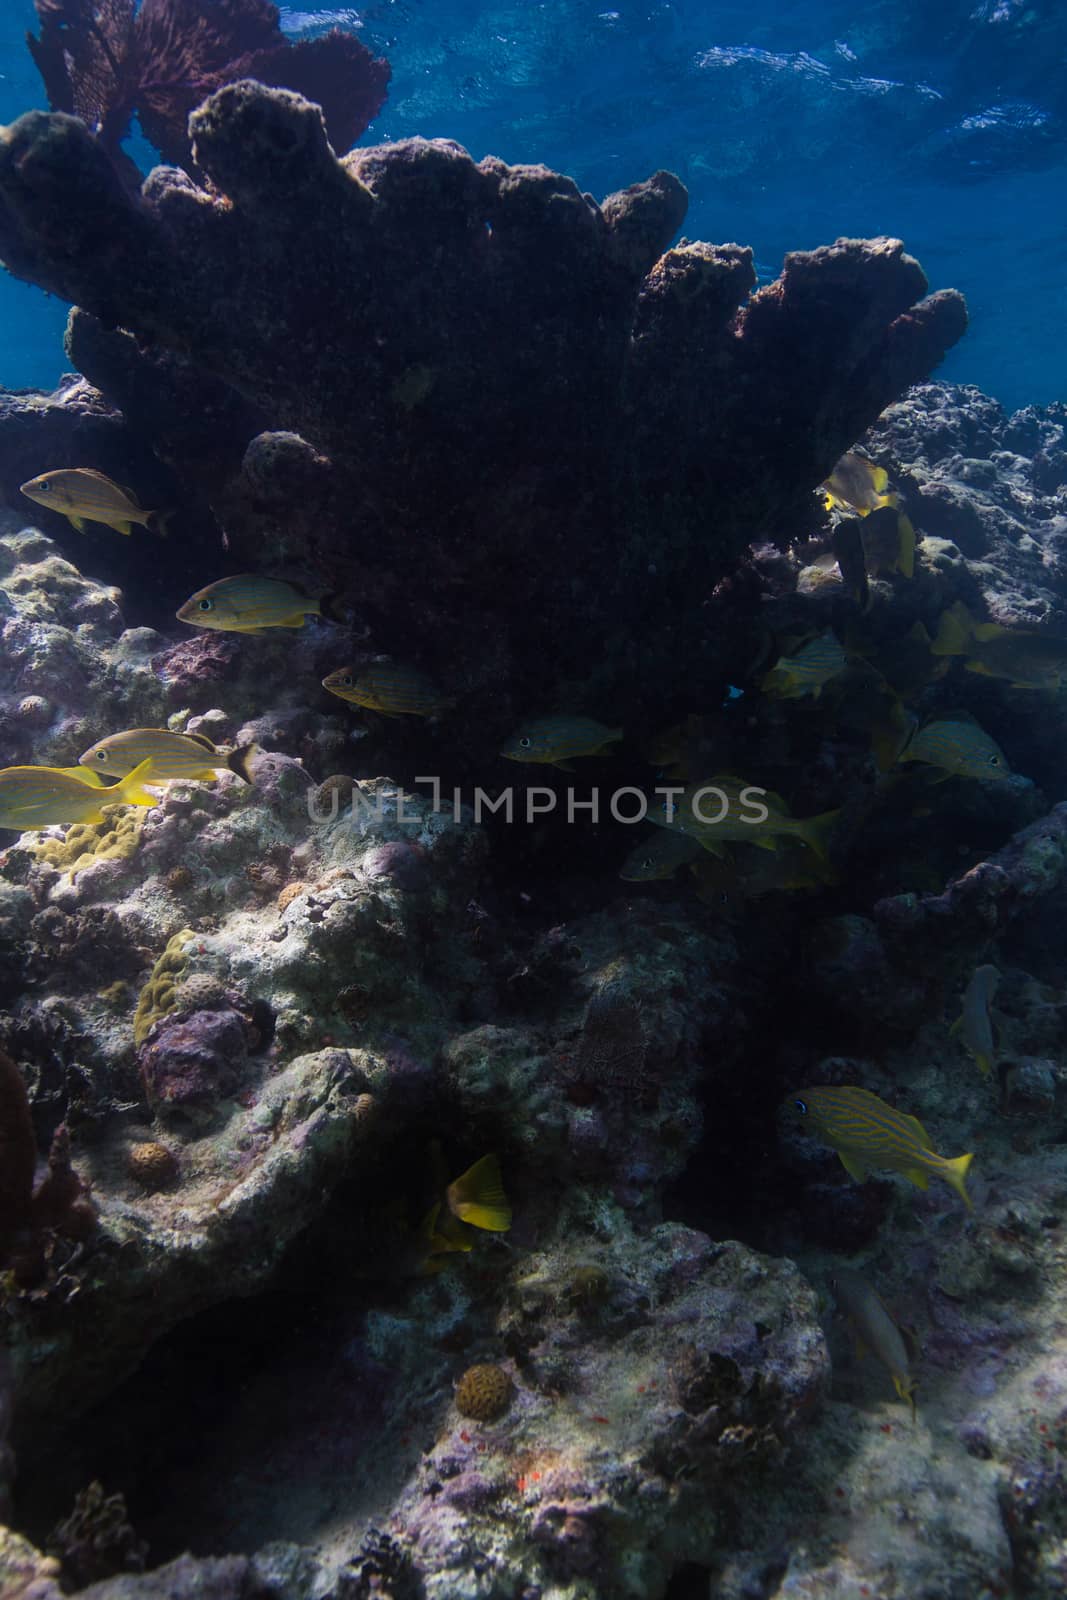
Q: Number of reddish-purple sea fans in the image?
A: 1